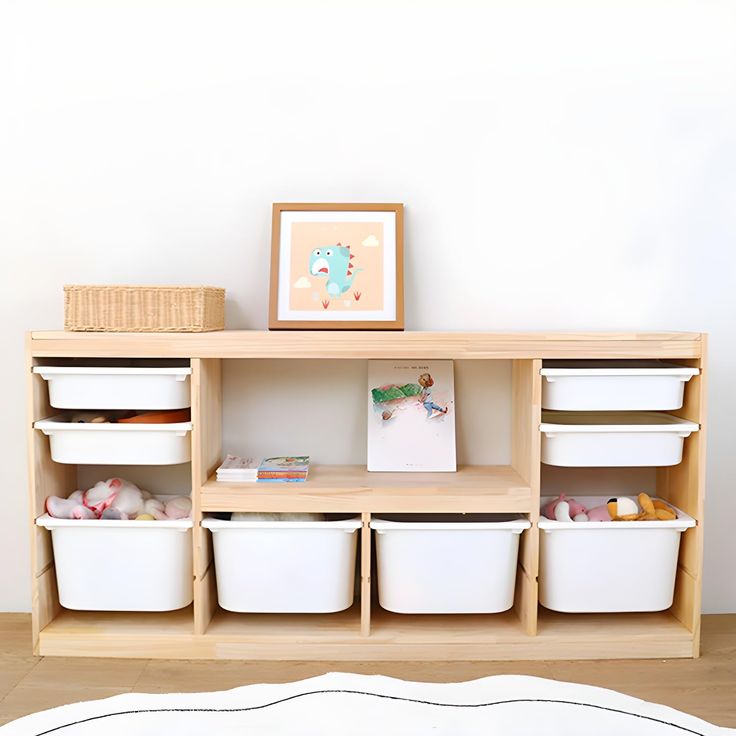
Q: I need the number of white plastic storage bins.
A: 8